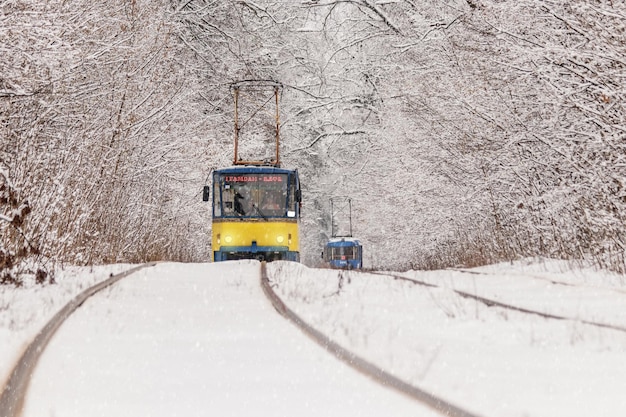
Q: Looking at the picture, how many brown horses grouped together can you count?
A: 0